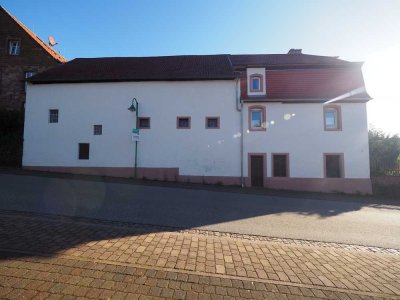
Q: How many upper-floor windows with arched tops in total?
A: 3